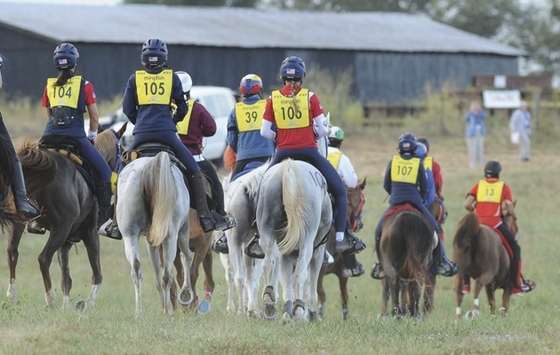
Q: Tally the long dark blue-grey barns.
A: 1